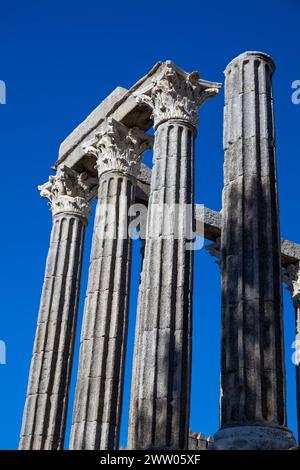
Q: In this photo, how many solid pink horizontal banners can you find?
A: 0